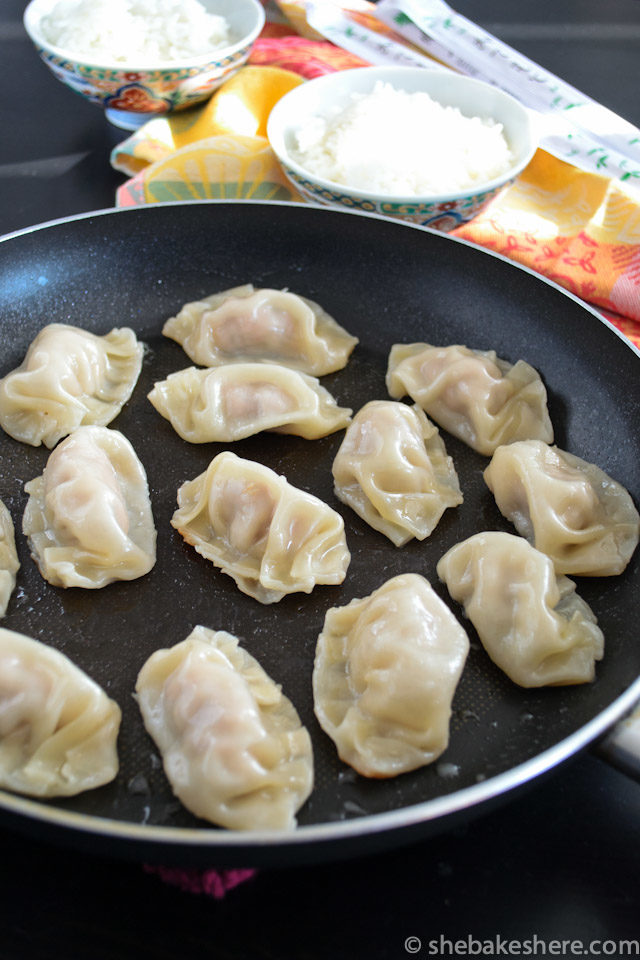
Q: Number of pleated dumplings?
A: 13